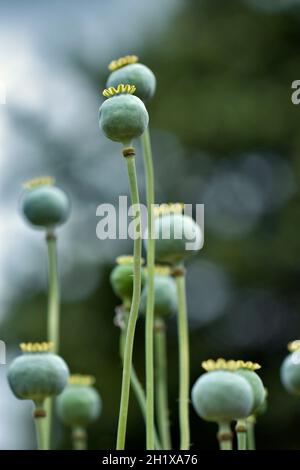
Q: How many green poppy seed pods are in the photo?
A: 11